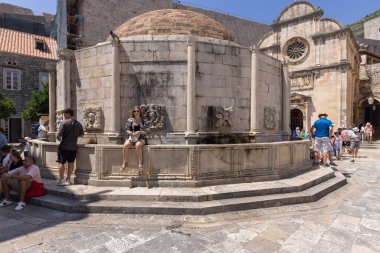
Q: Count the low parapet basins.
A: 1